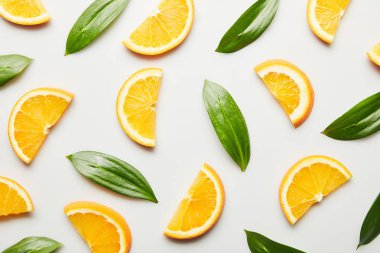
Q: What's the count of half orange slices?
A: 11